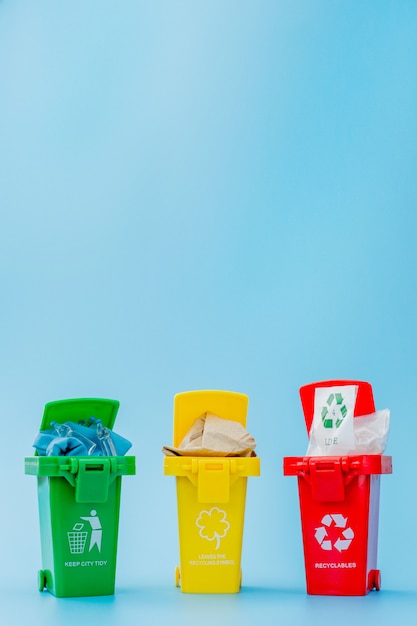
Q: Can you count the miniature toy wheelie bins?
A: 3